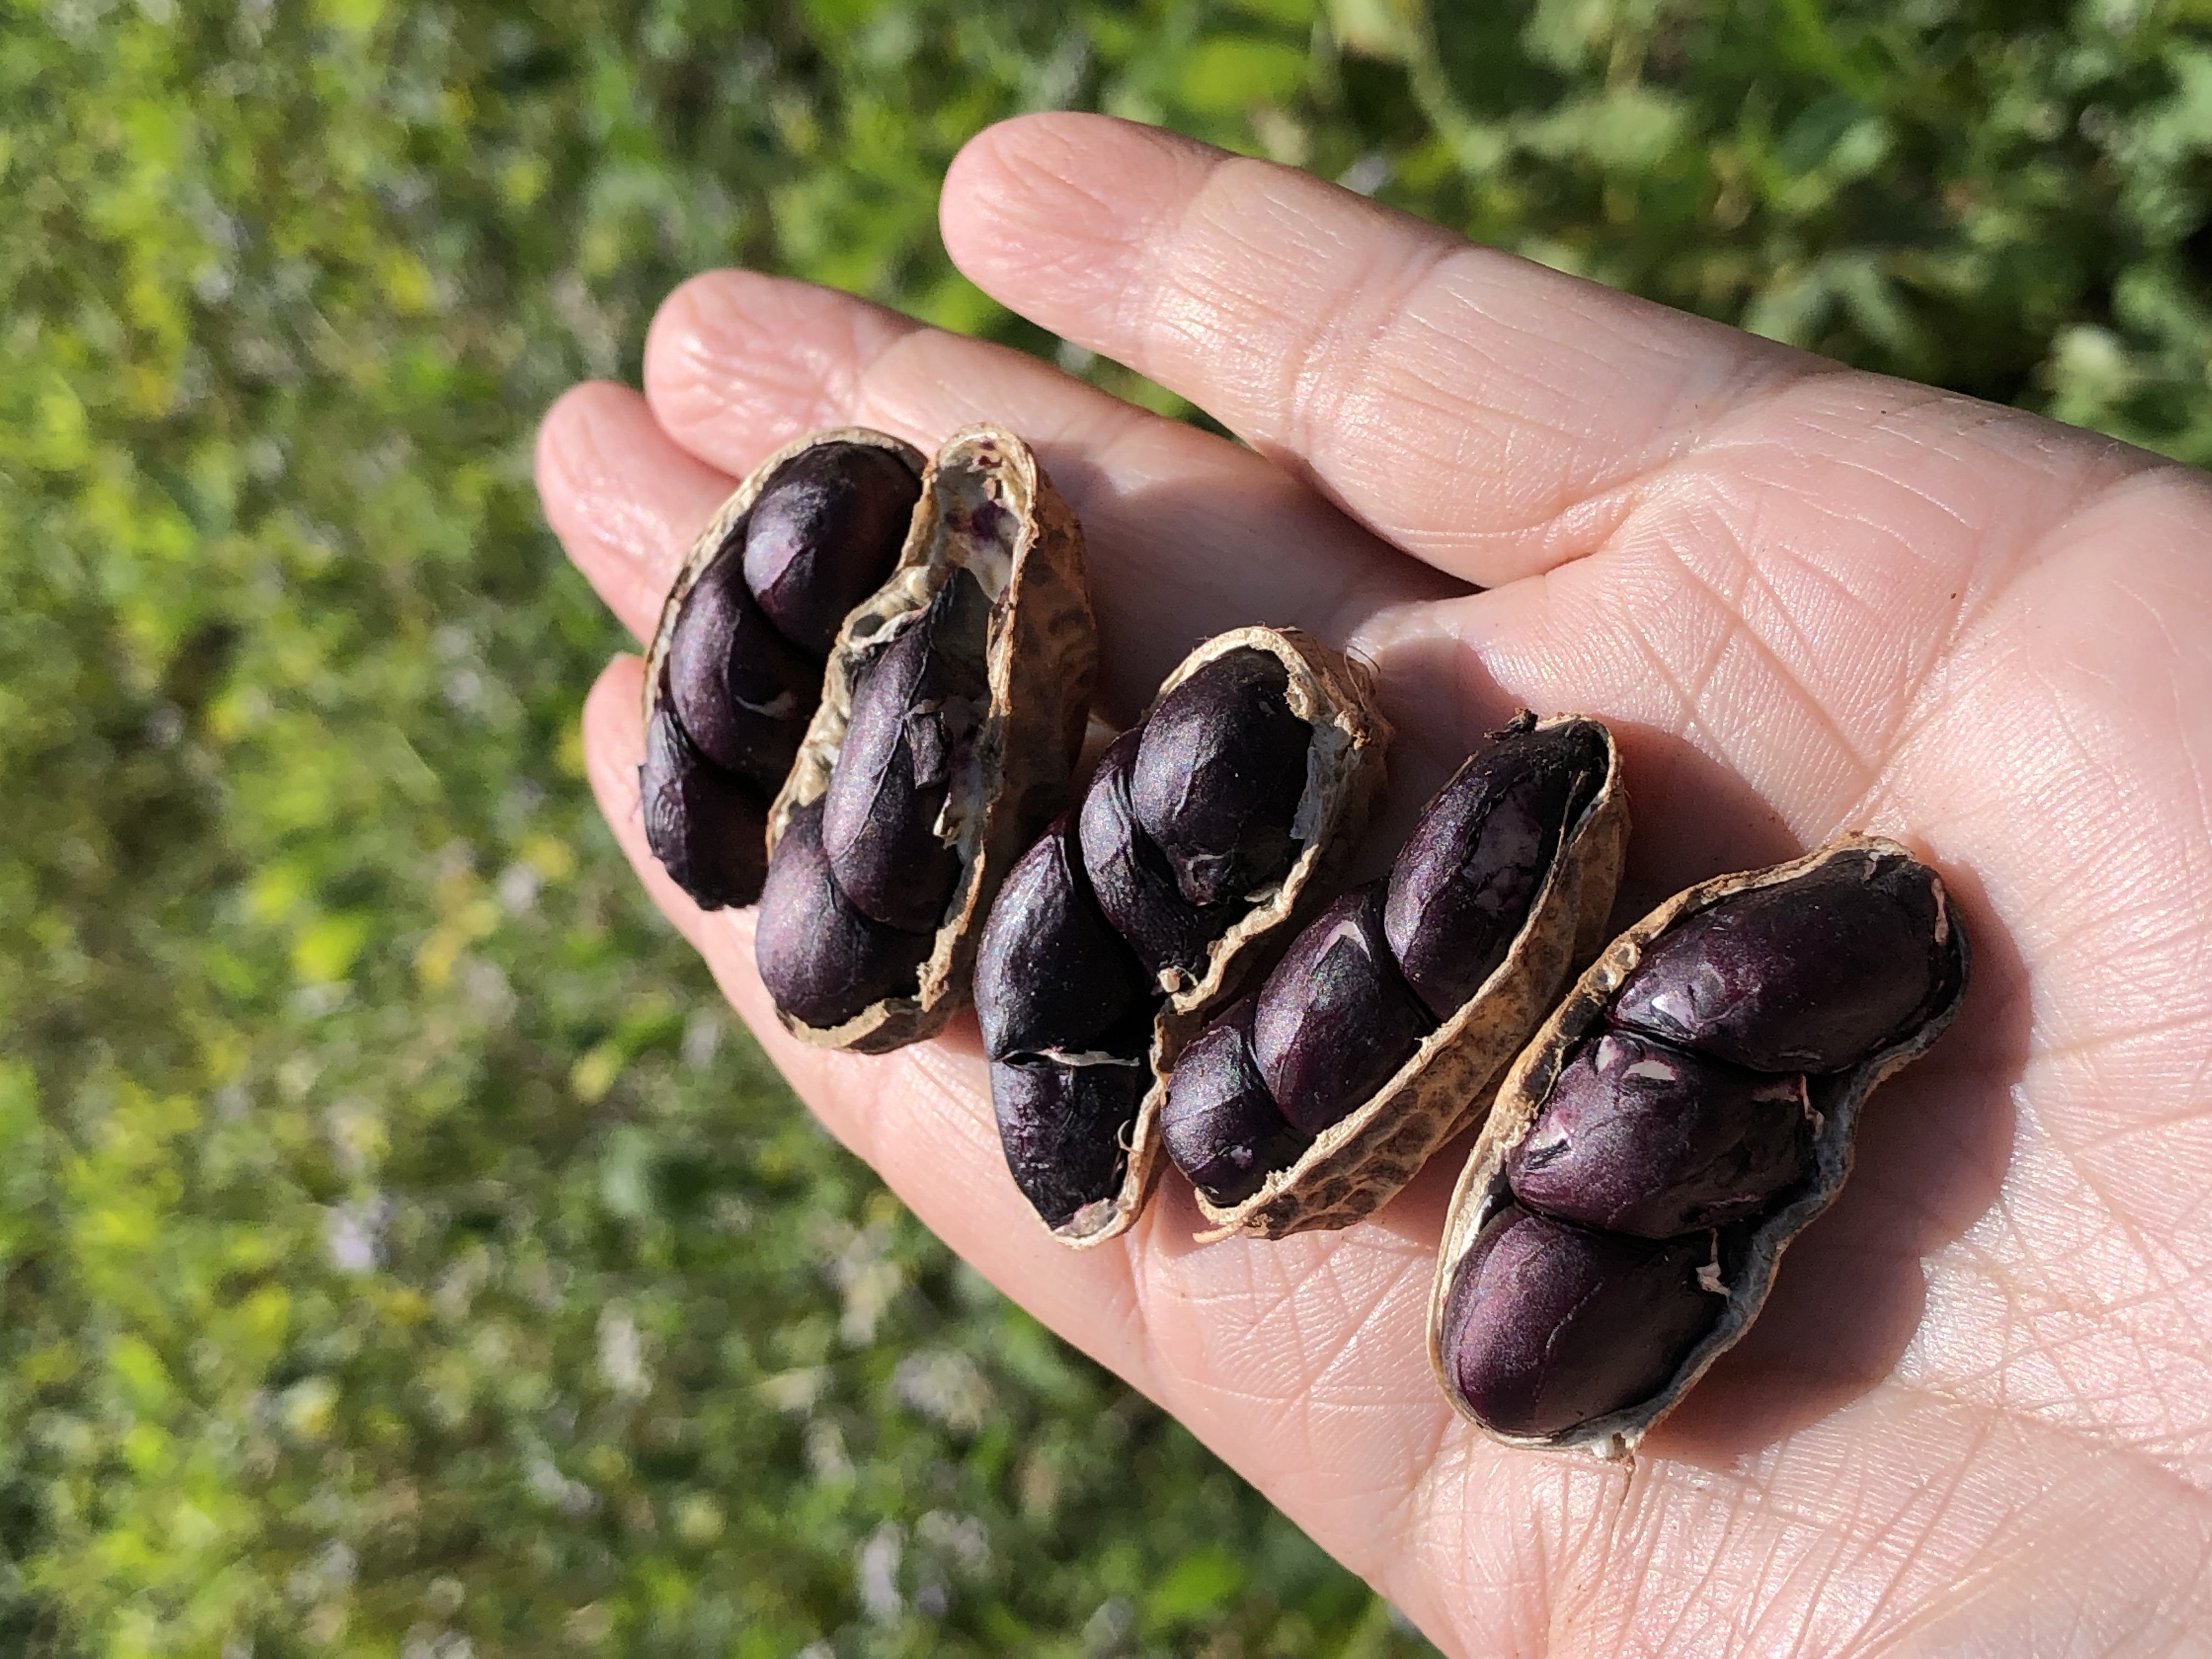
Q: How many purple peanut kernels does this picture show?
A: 15